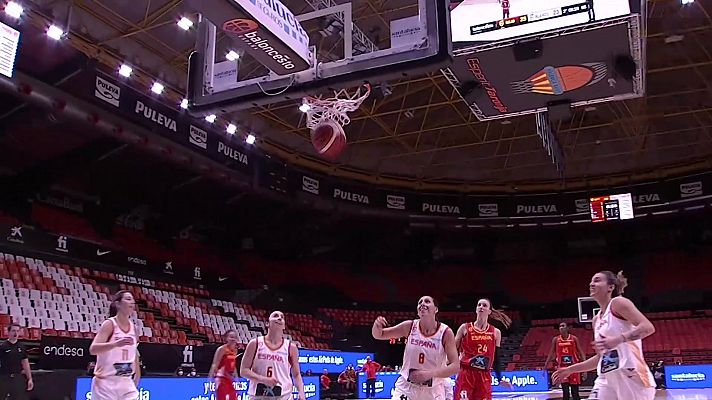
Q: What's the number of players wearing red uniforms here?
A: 3